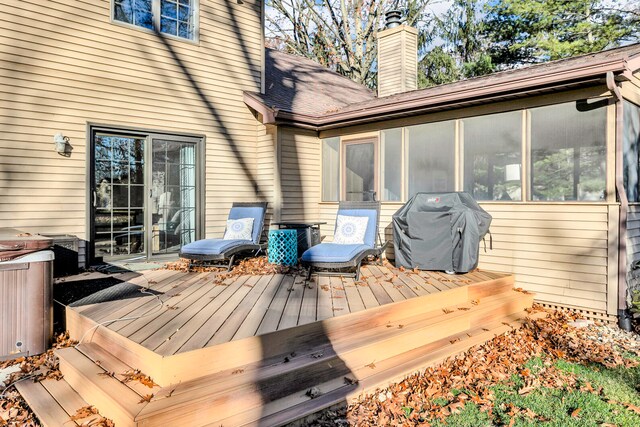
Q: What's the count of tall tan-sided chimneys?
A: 1